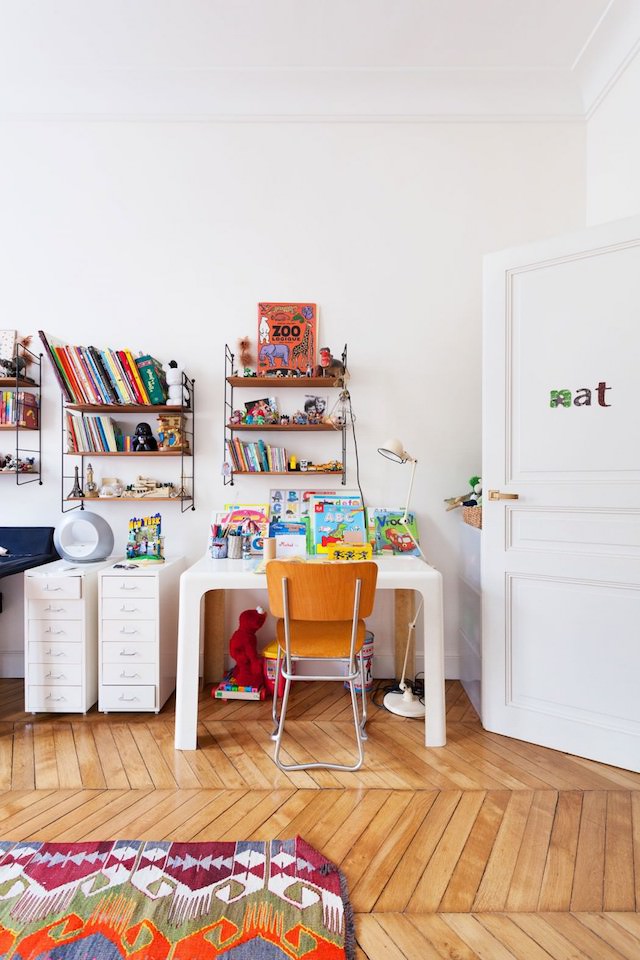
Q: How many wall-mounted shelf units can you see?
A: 3